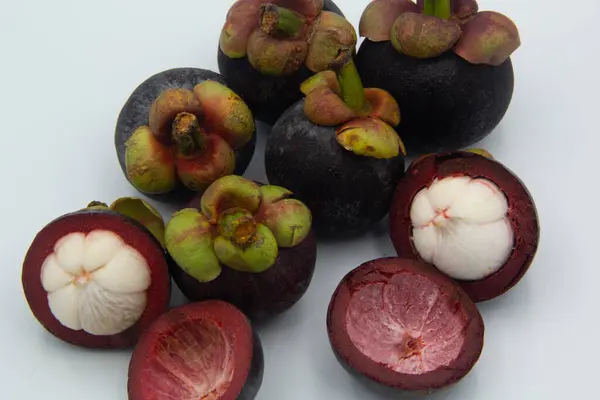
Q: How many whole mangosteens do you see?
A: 5